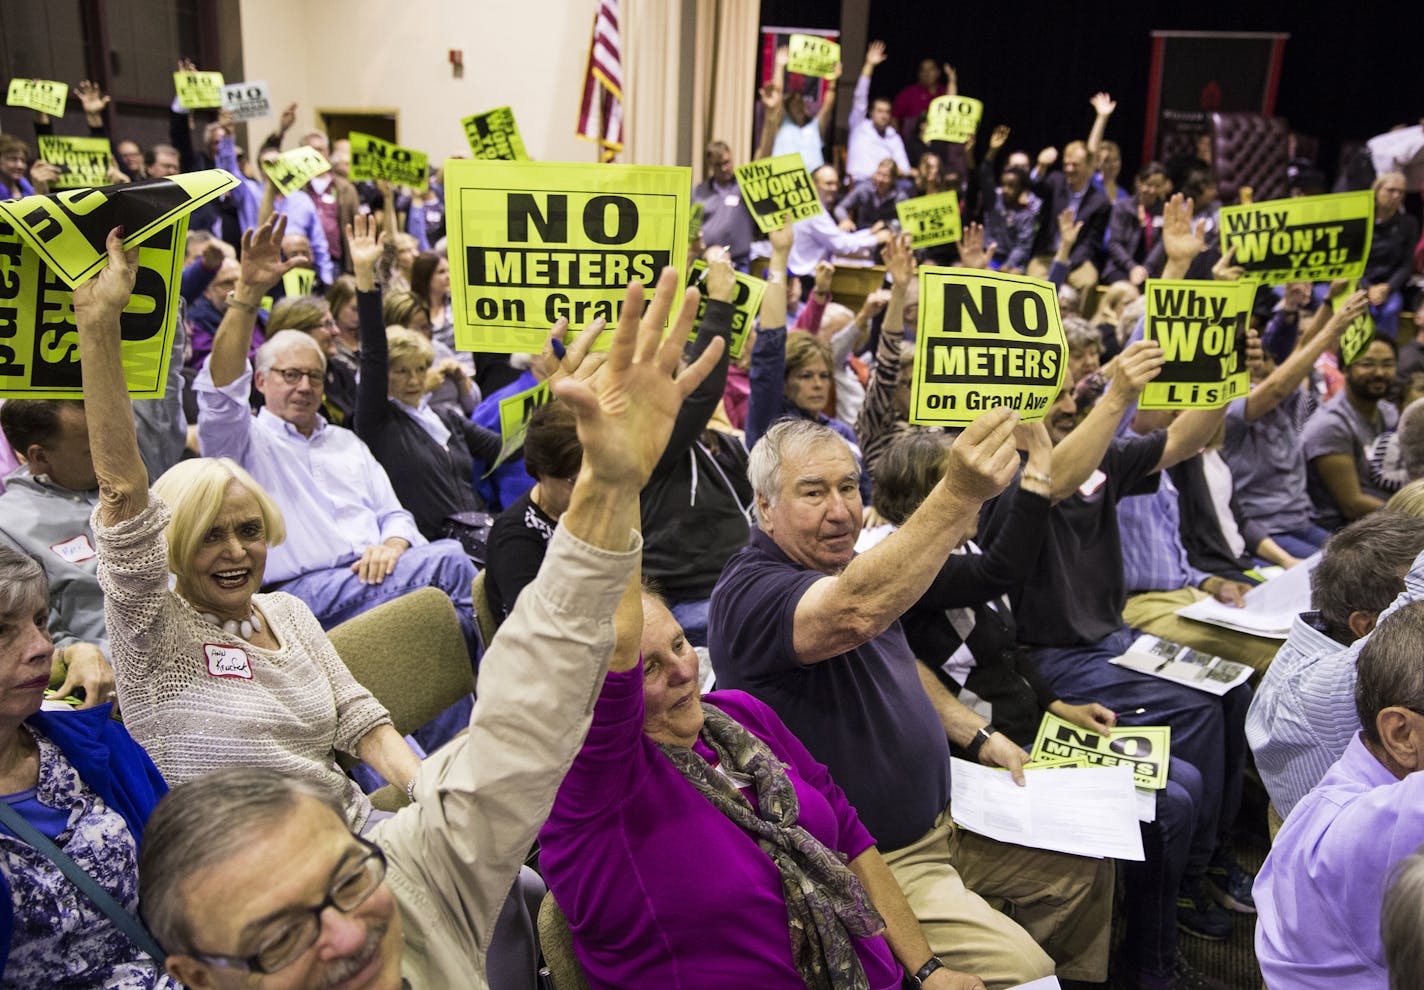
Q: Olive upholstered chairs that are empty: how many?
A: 1